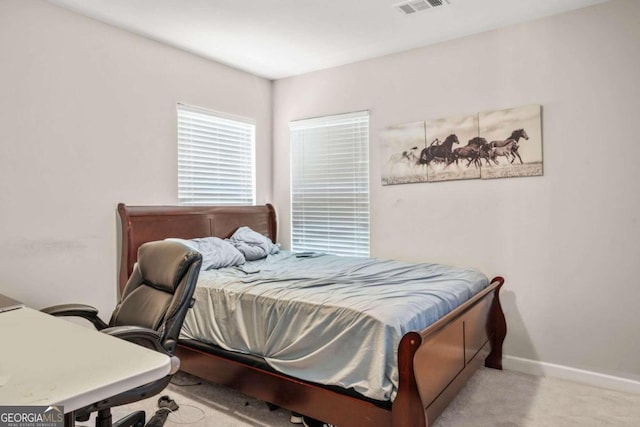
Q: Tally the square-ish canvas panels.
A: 3